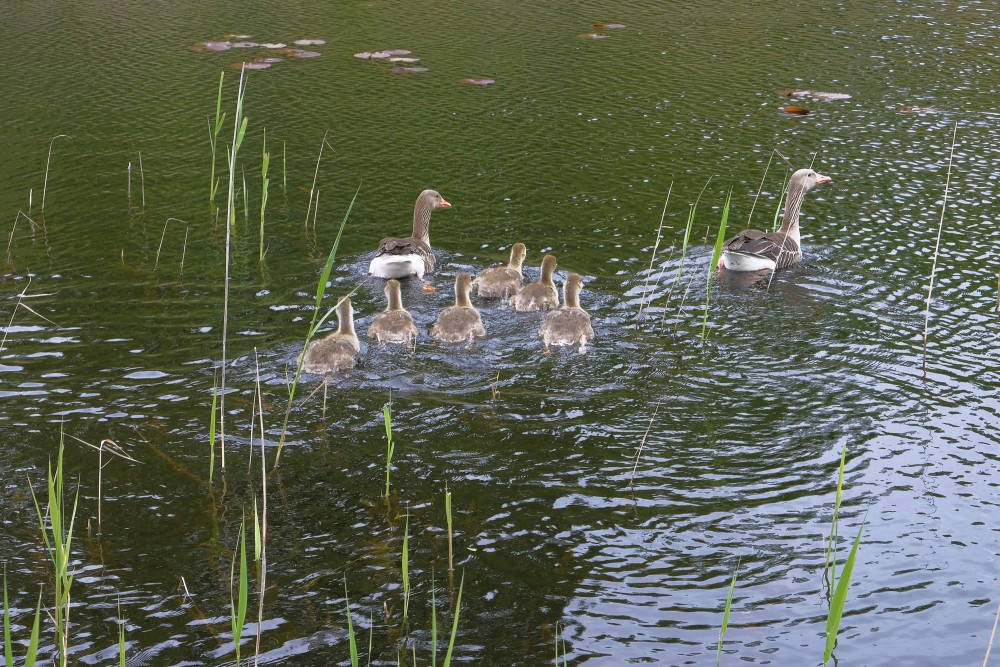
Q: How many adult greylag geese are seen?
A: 2